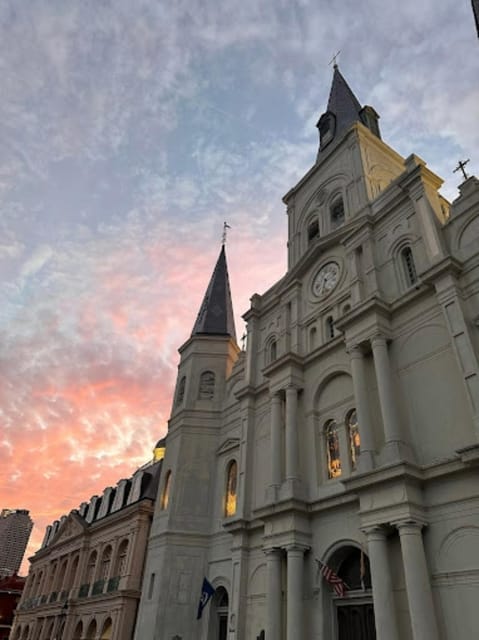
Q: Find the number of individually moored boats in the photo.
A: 0